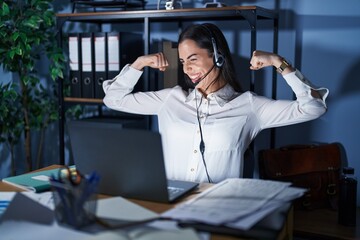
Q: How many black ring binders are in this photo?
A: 4